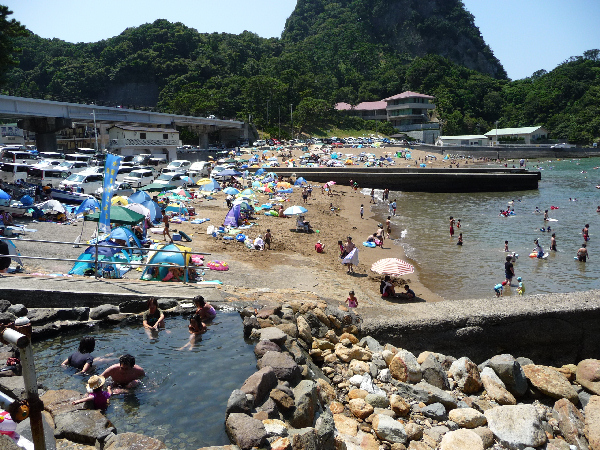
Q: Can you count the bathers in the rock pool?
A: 6